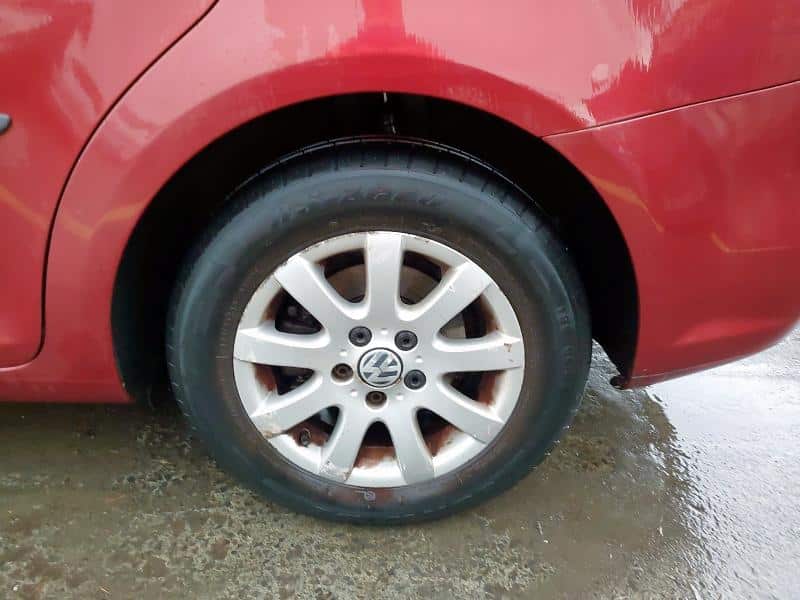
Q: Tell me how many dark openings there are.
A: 9